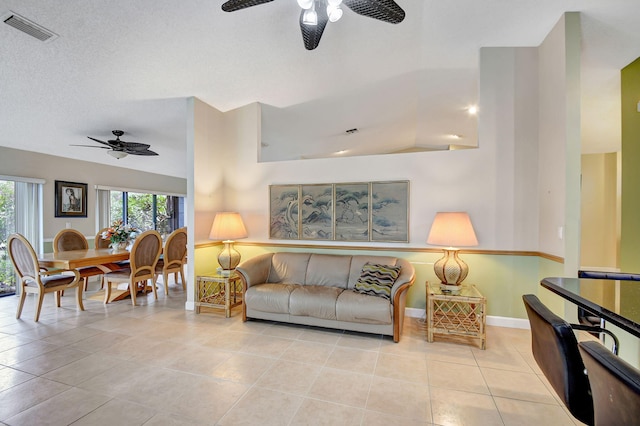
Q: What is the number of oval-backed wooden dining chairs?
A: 5